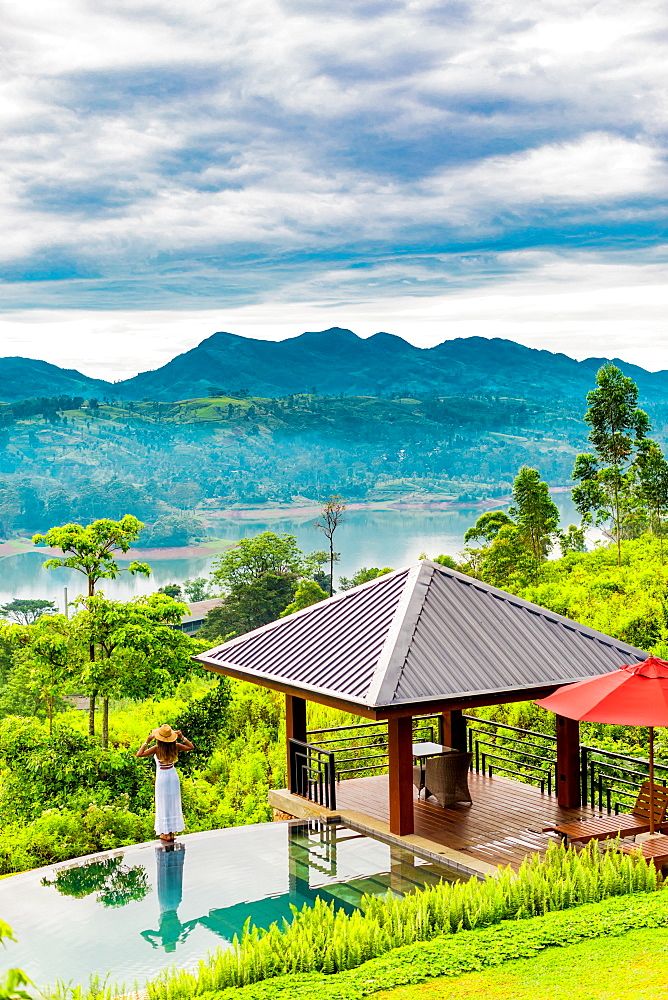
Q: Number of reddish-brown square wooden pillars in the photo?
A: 4